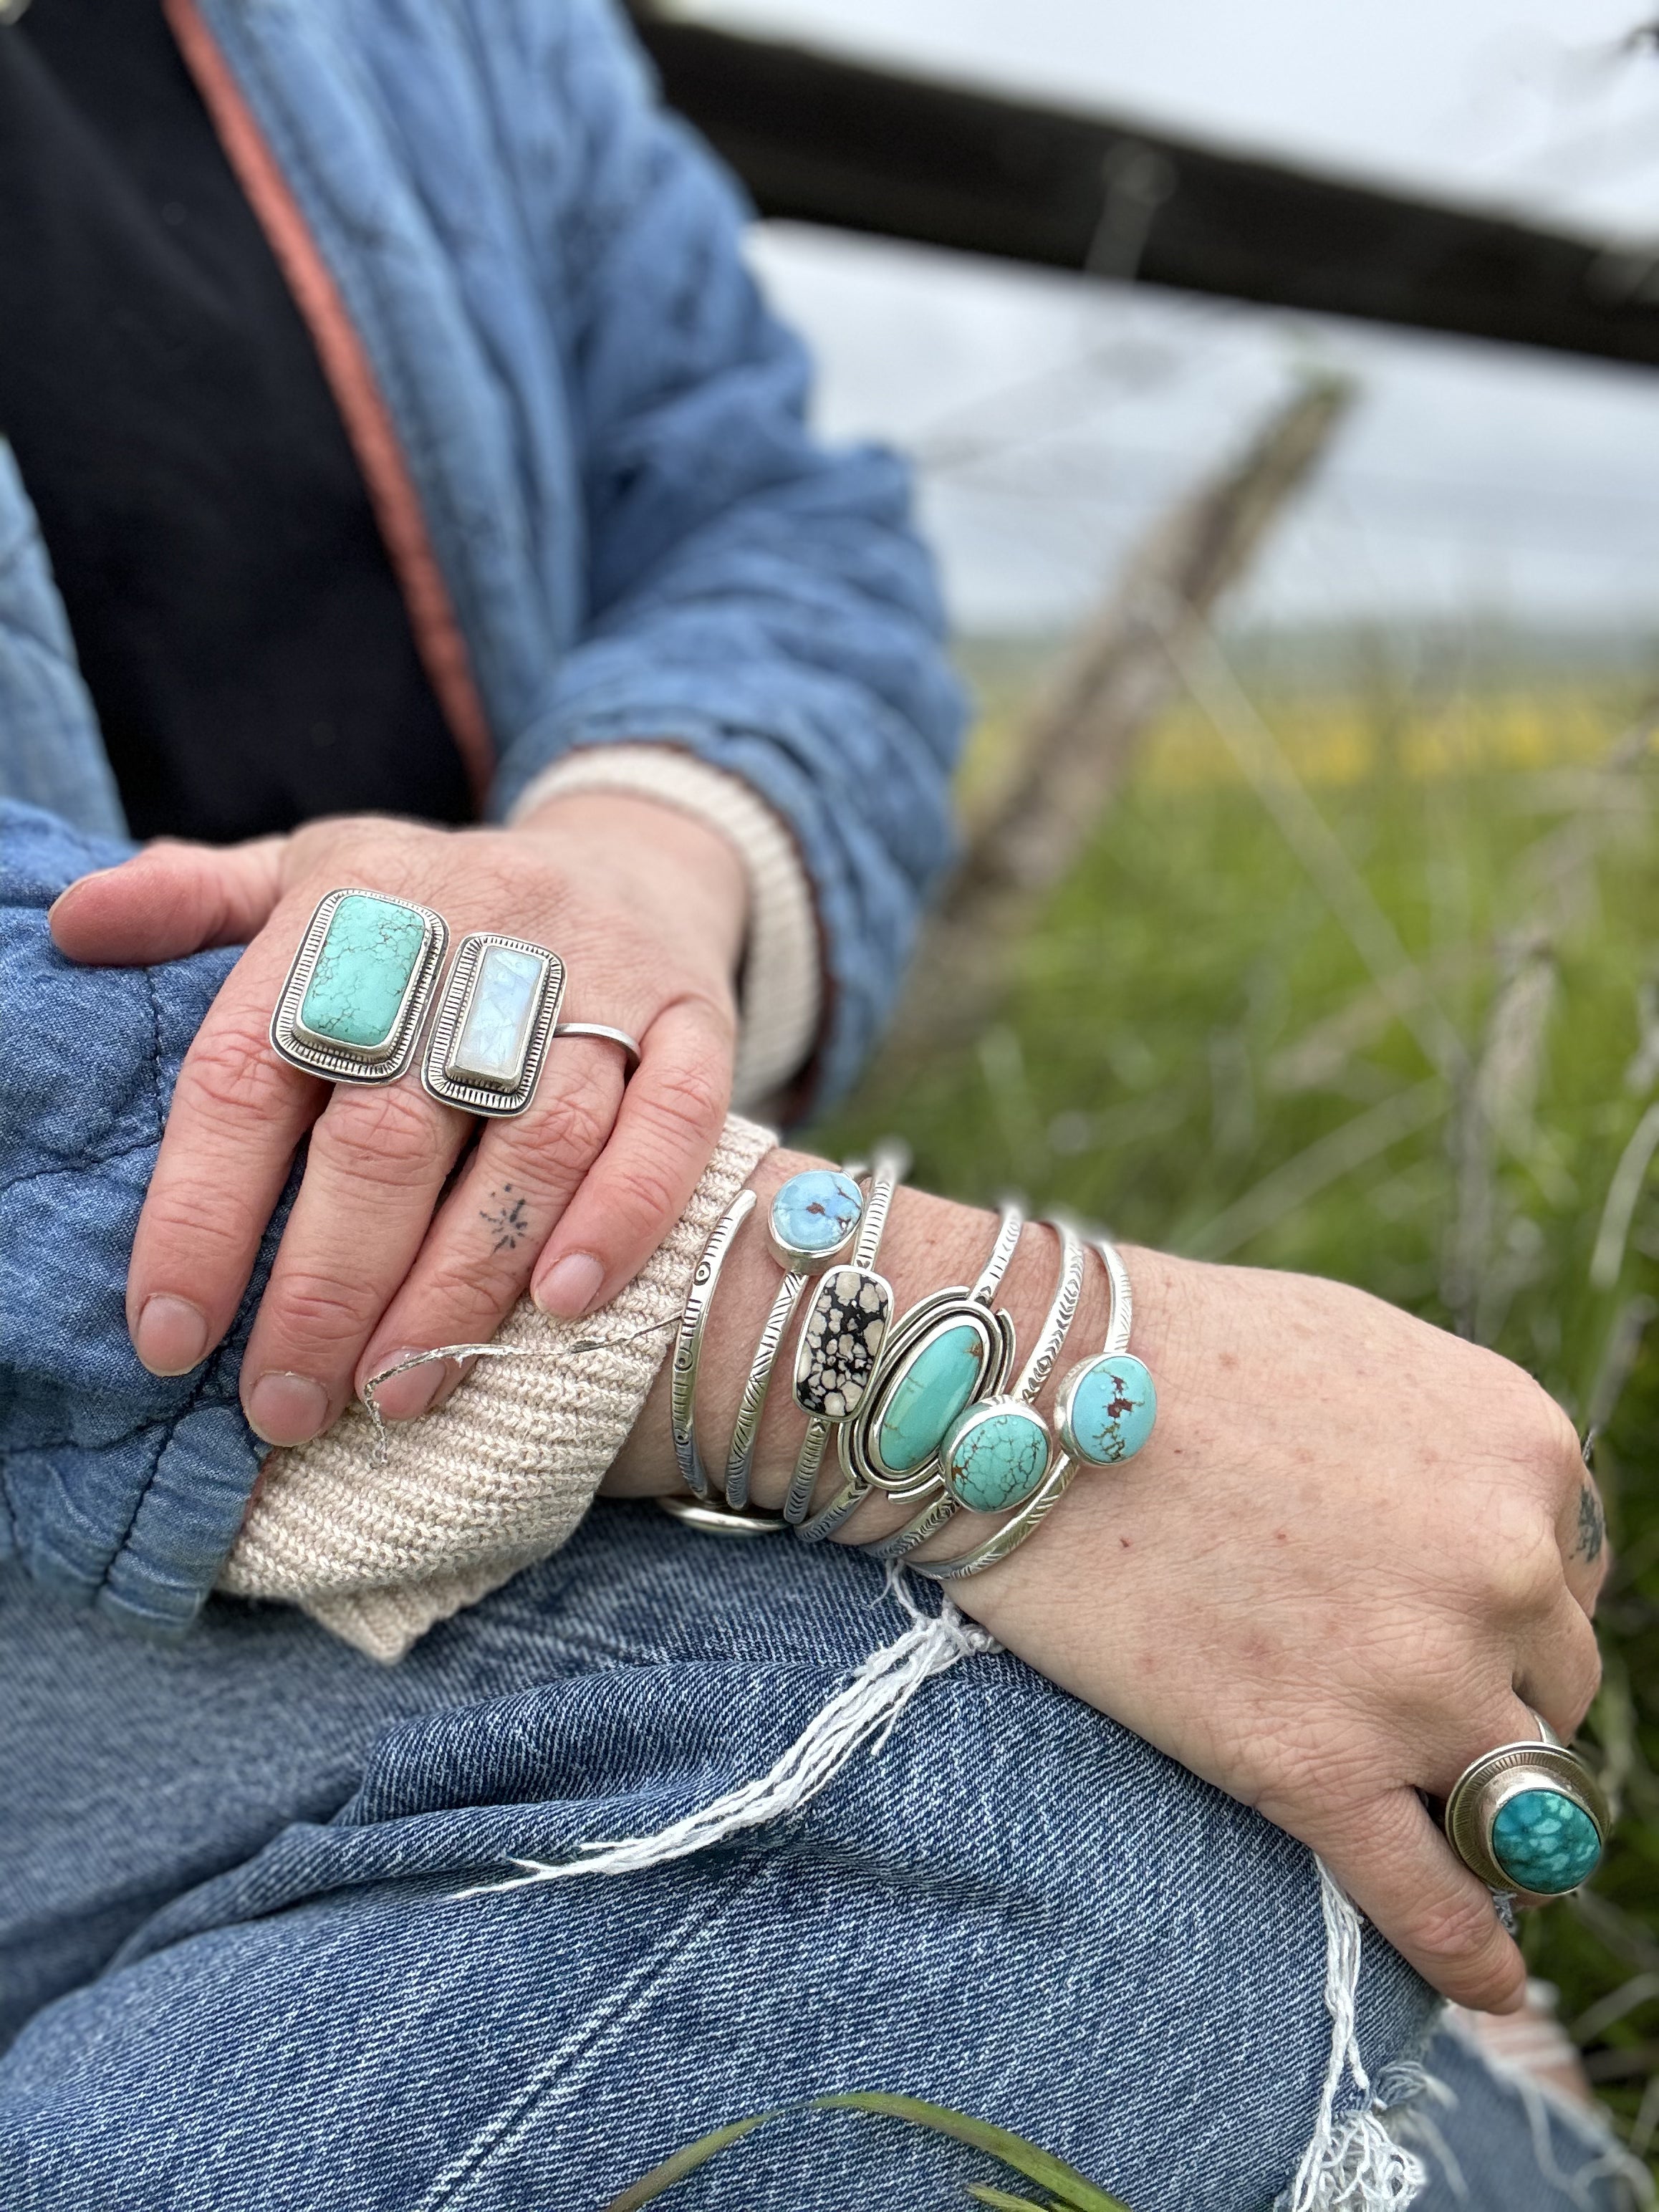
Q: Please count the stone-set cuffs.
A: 5